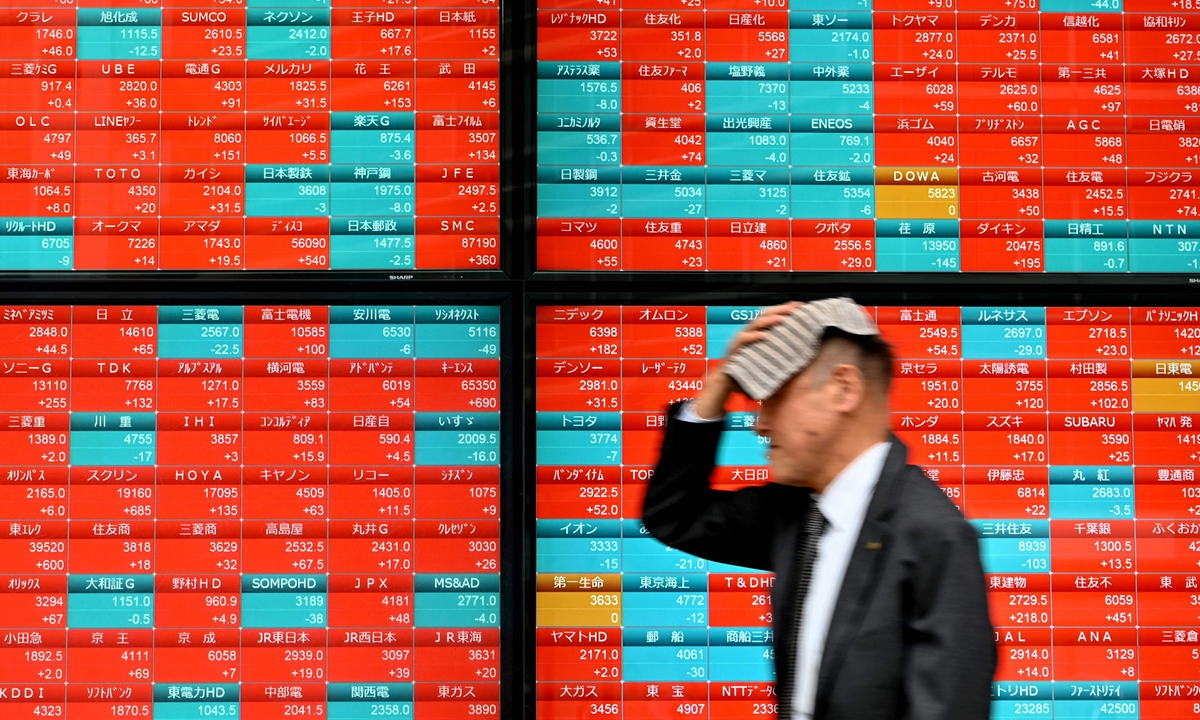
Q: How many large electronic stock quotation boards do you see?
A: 4